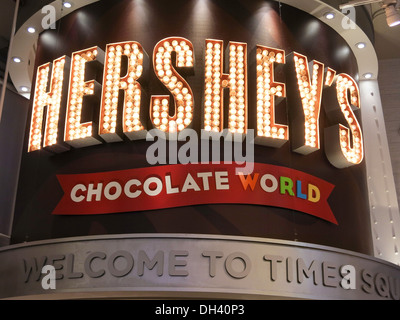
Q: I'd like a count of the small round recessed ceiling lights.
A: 7